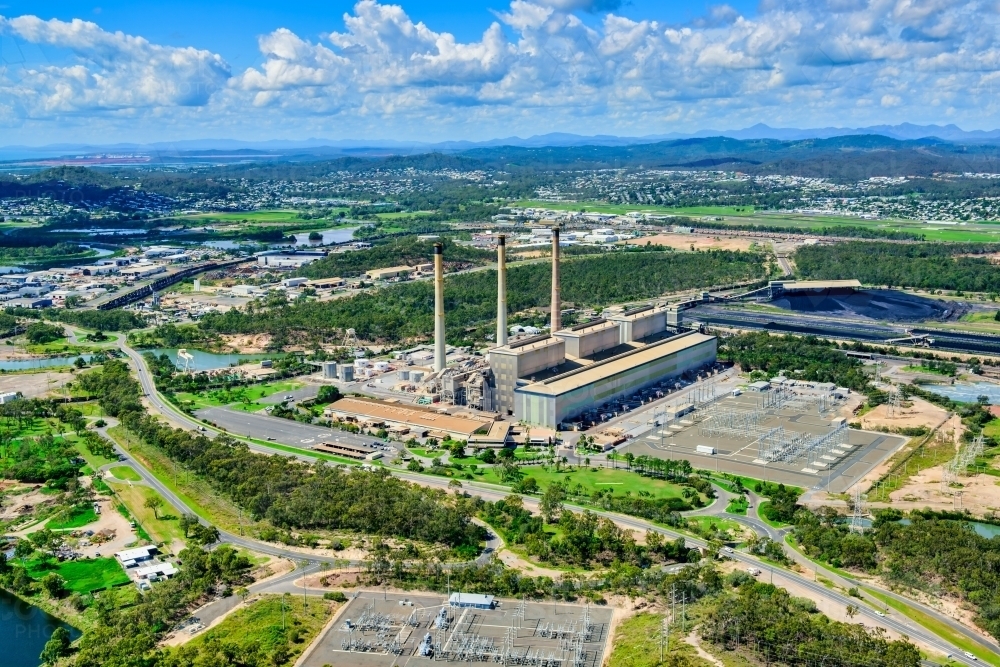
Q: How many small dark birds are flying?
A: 0